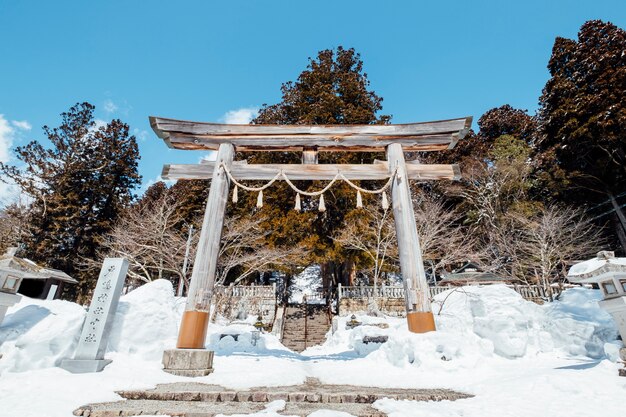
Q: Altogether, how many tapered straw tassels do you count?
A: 6